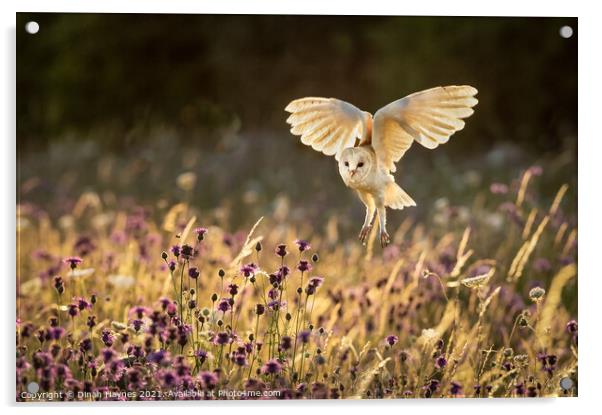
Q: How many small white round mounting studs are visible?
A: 4